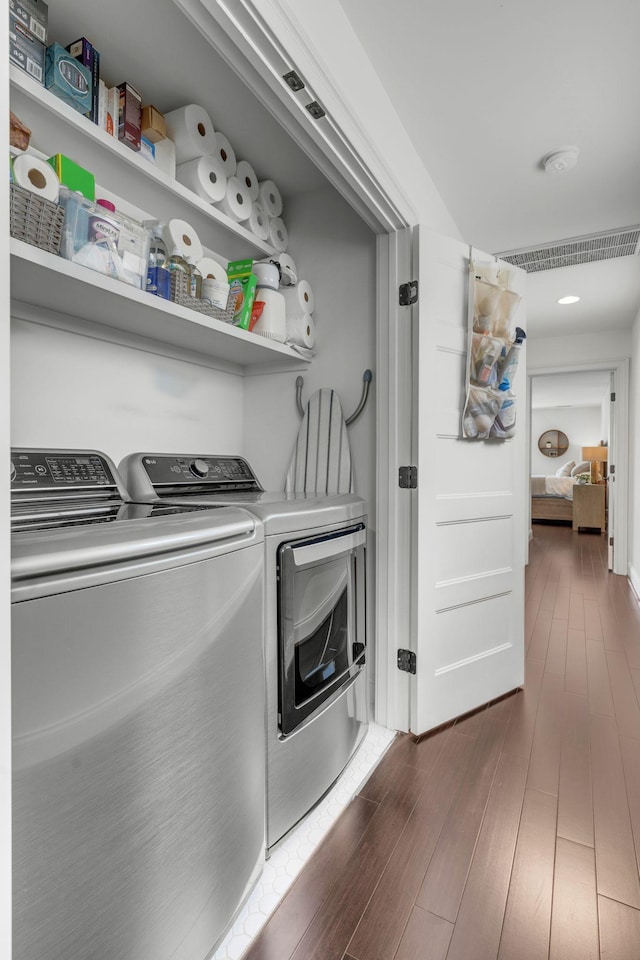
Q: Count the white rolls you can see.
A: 14